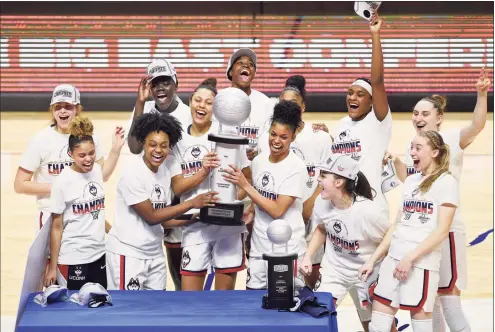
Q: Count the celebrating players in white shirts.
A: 12